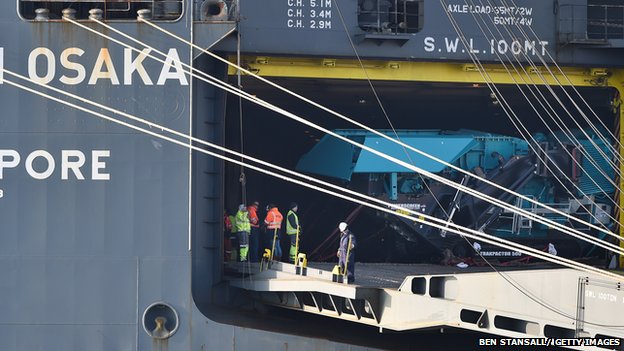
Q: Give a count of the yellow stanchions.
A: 3